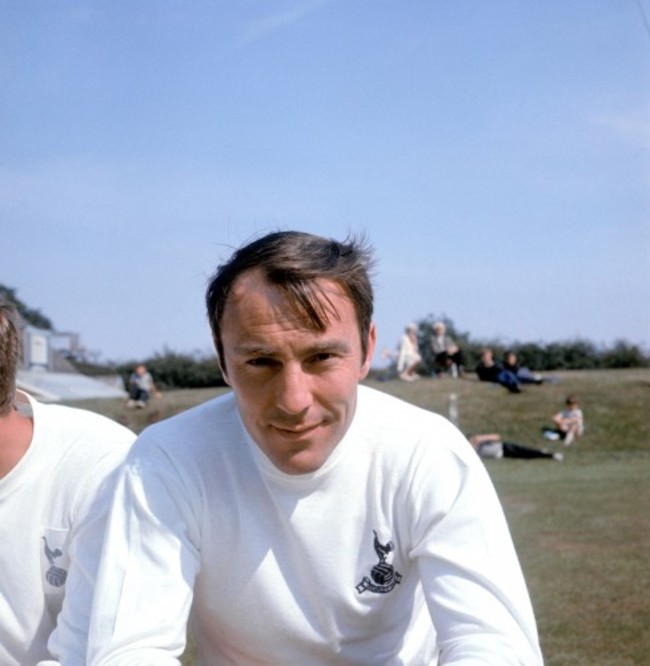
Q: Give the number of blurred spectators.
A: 7